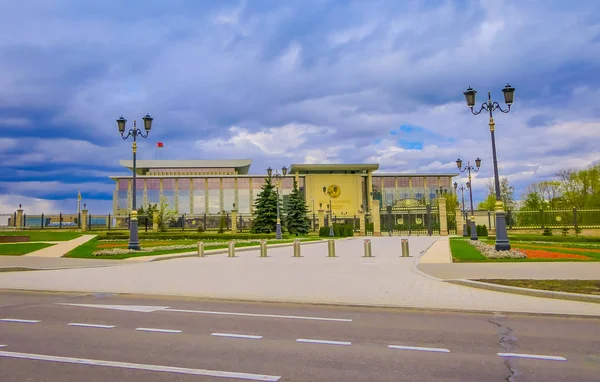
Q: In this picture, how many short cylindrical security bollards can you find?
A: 7